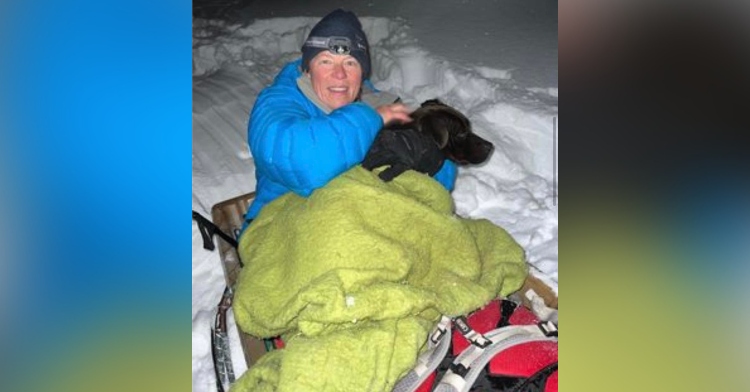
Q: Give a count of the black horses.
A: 0